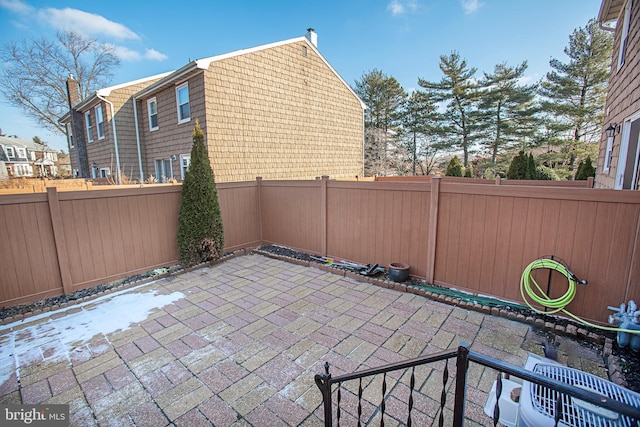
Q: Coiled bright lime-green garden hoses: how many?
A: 1